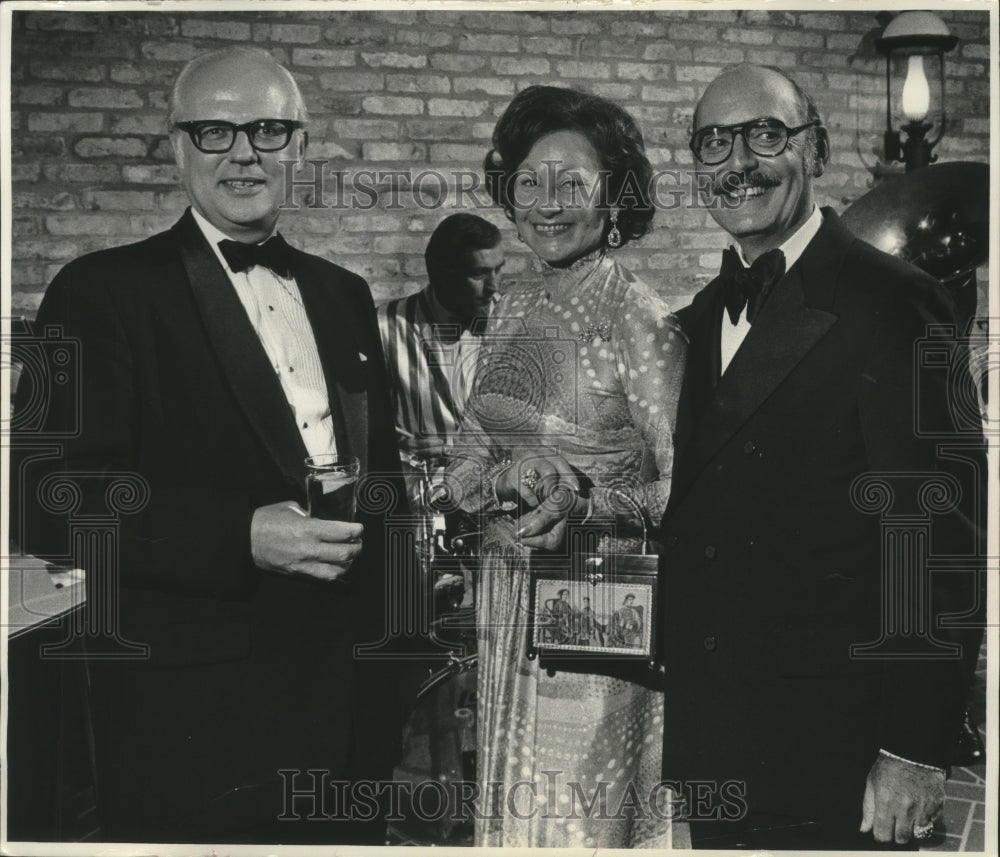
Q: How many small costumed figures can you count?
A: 3